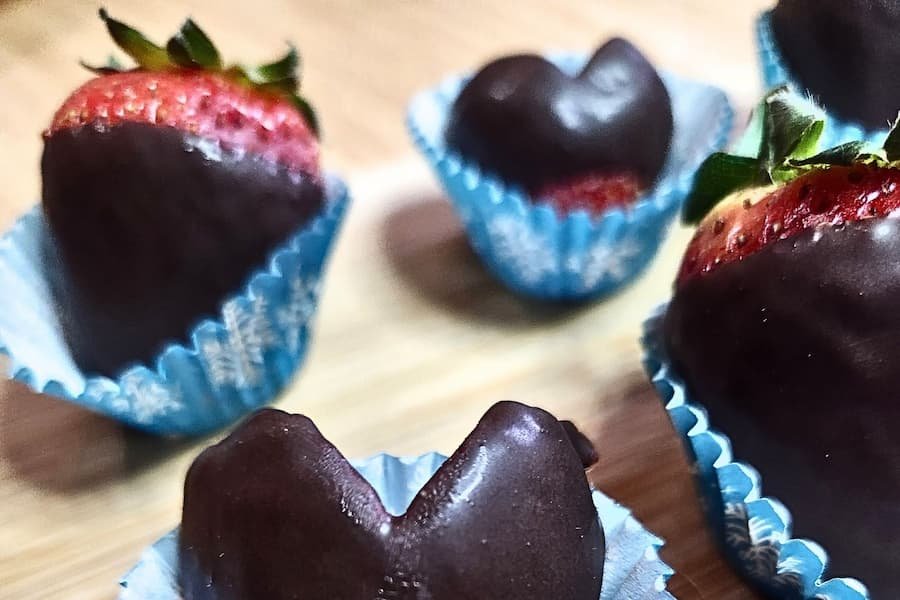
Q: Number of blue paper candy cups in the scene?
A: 5